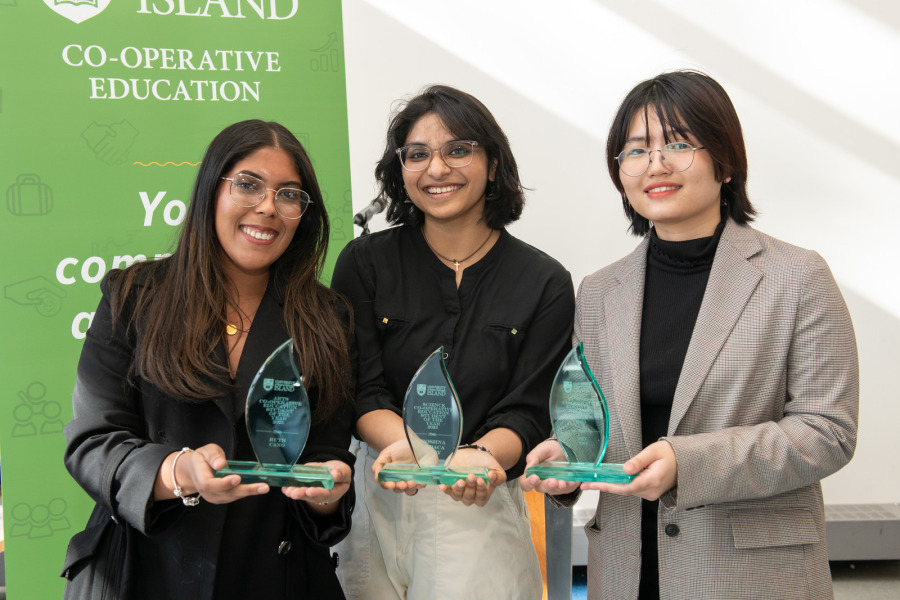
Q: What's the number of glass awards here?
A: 3